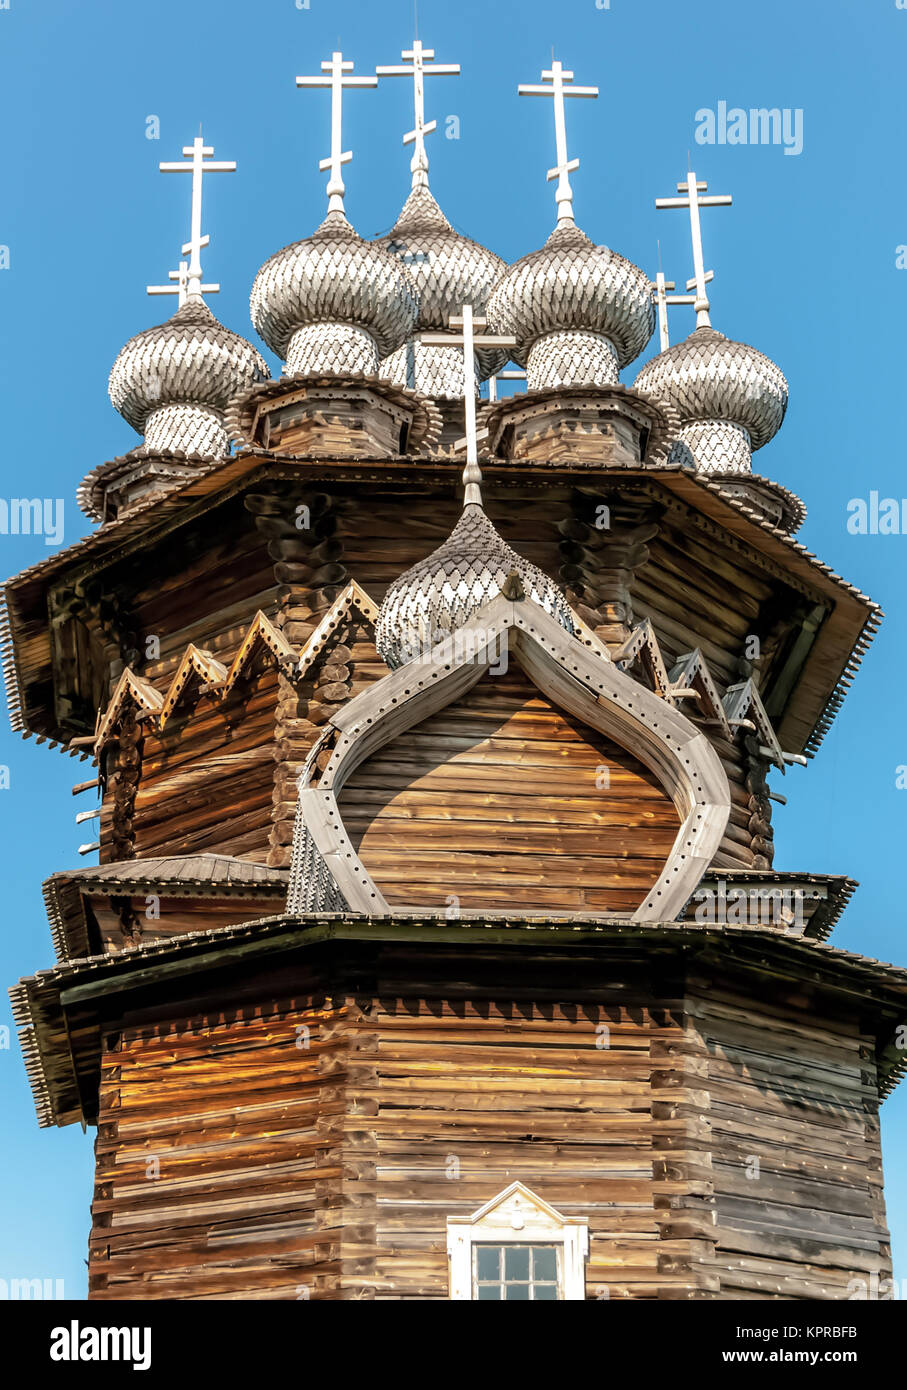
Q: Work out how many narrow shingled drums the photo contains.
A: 5